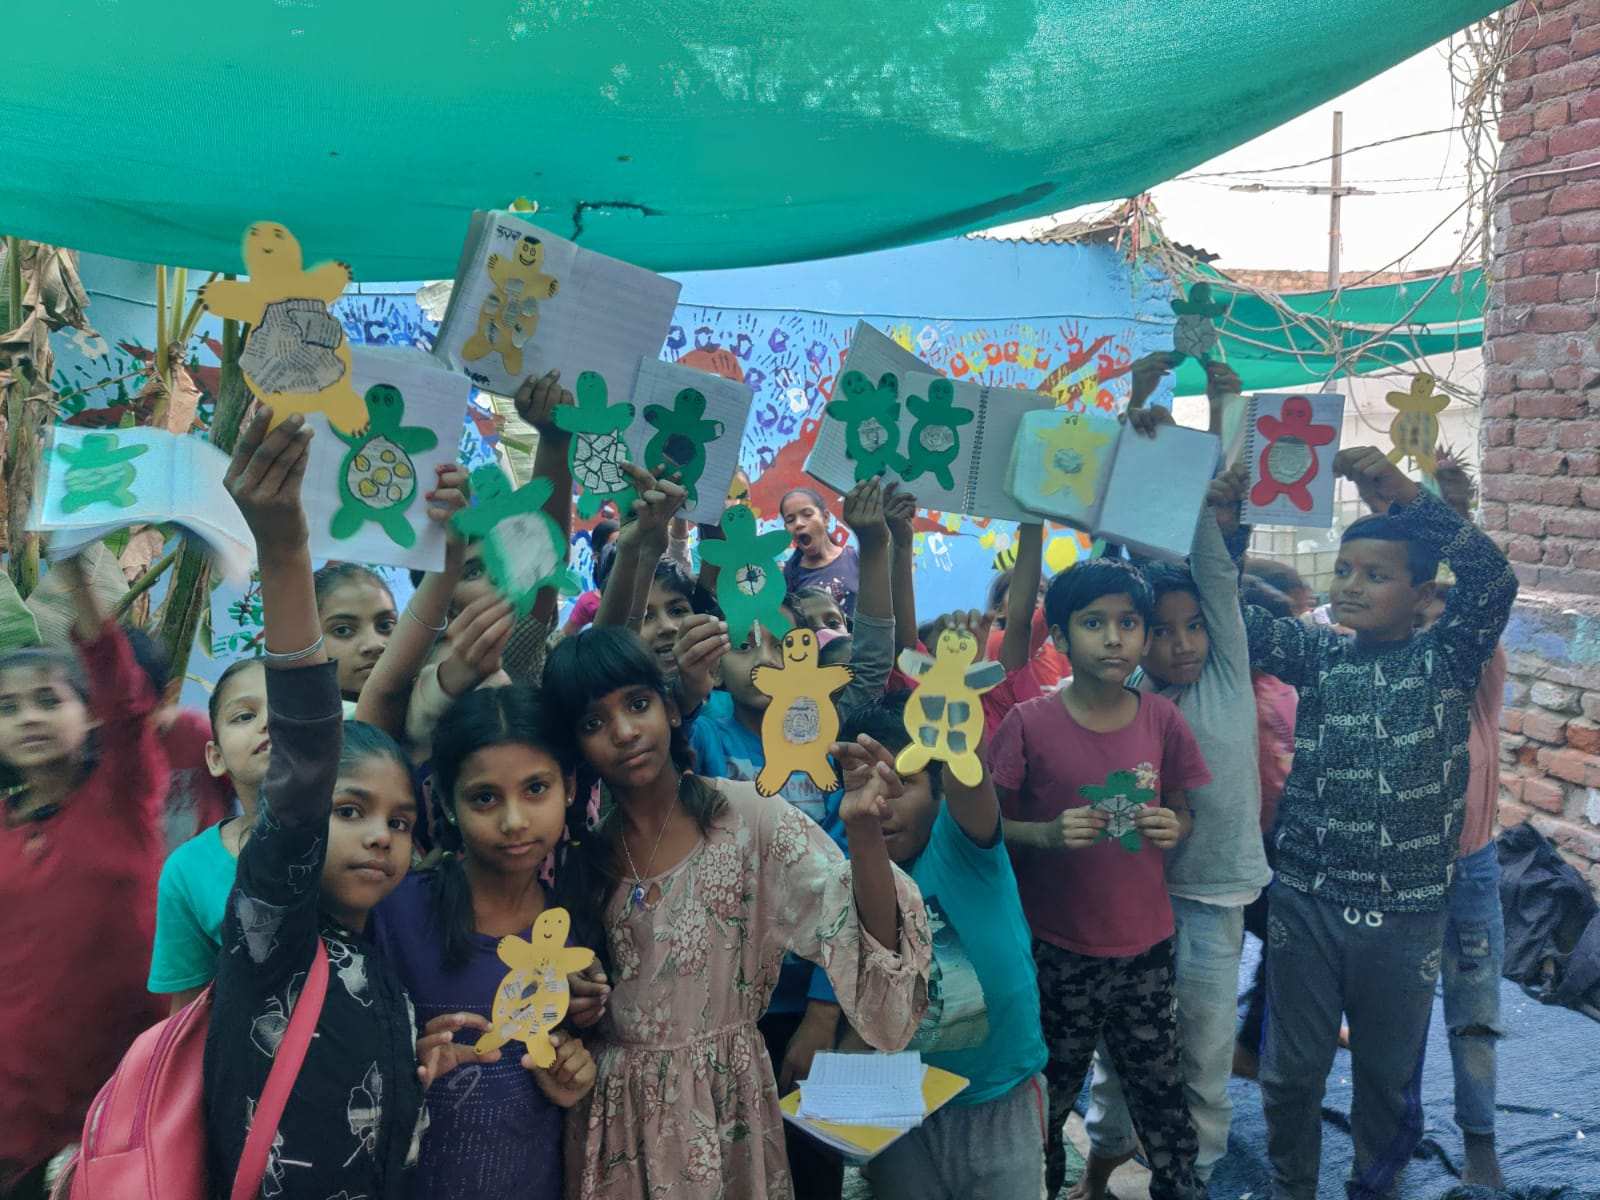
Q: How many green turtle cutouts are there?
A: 11